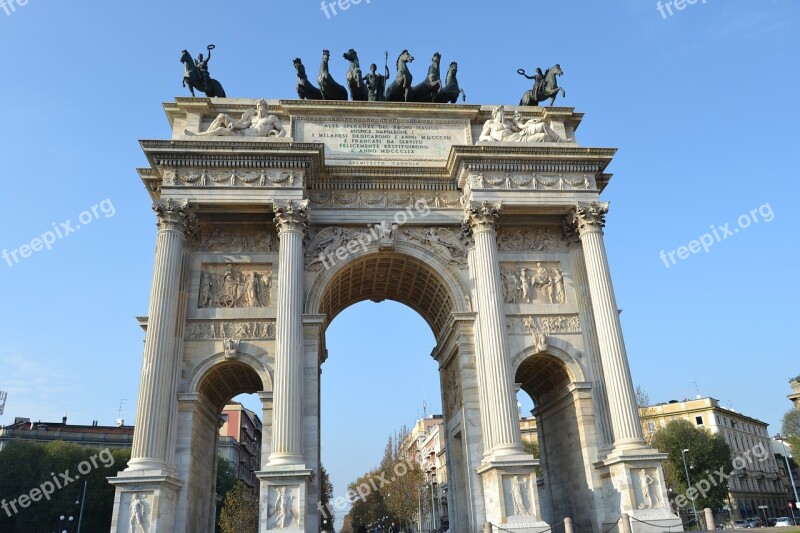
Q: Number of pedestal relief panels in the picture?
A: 4